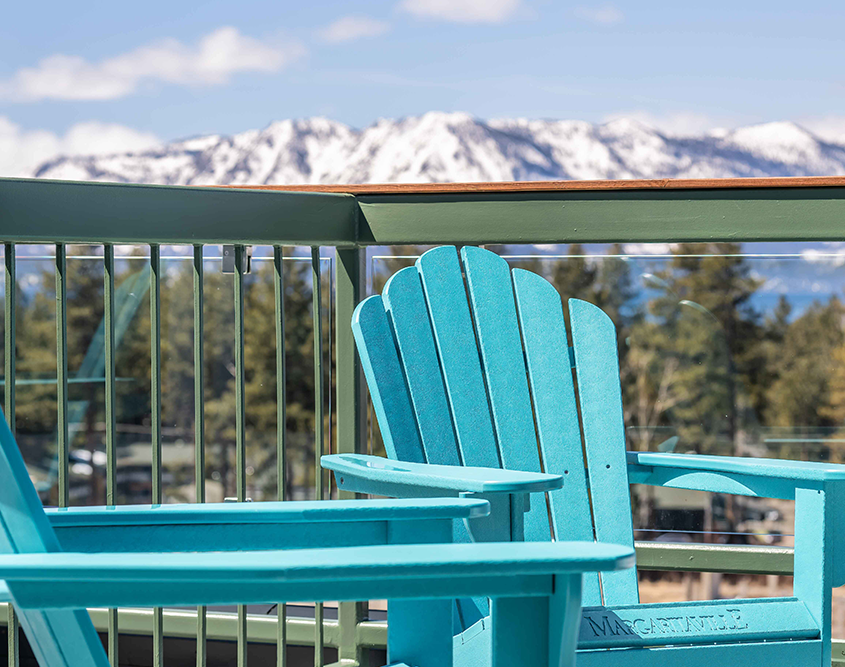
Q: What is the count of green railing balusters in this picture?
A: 8